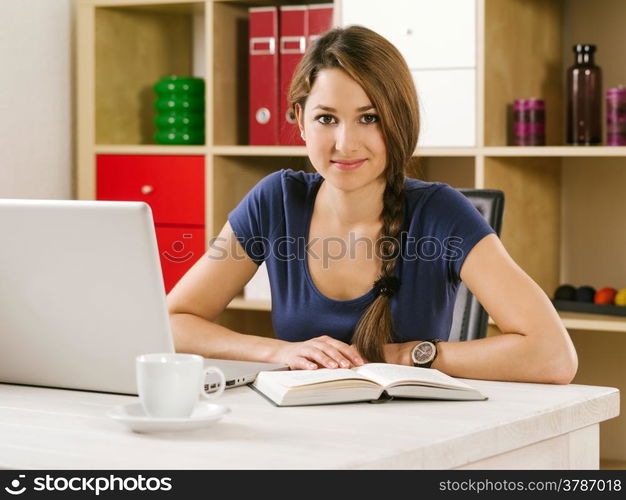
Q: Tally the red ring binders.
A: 3